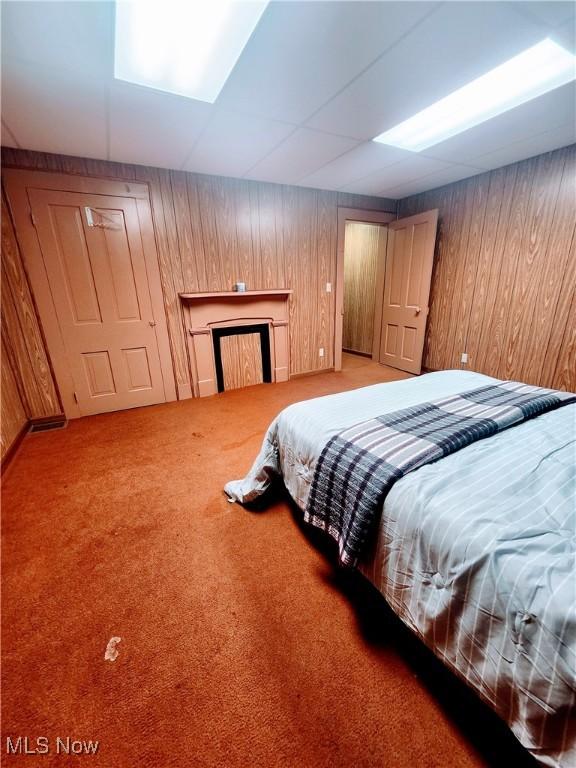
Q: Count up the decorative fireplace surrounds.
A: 1